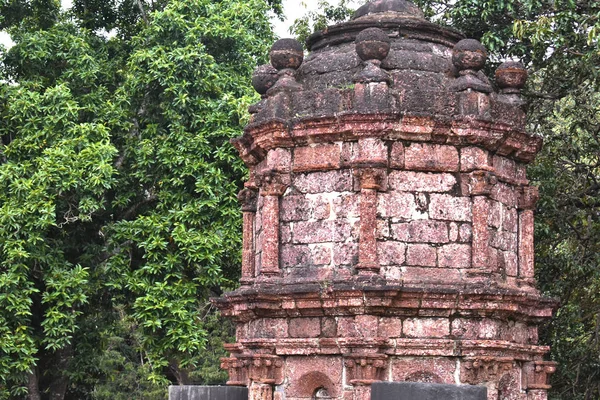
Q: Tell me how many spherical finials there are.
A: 5